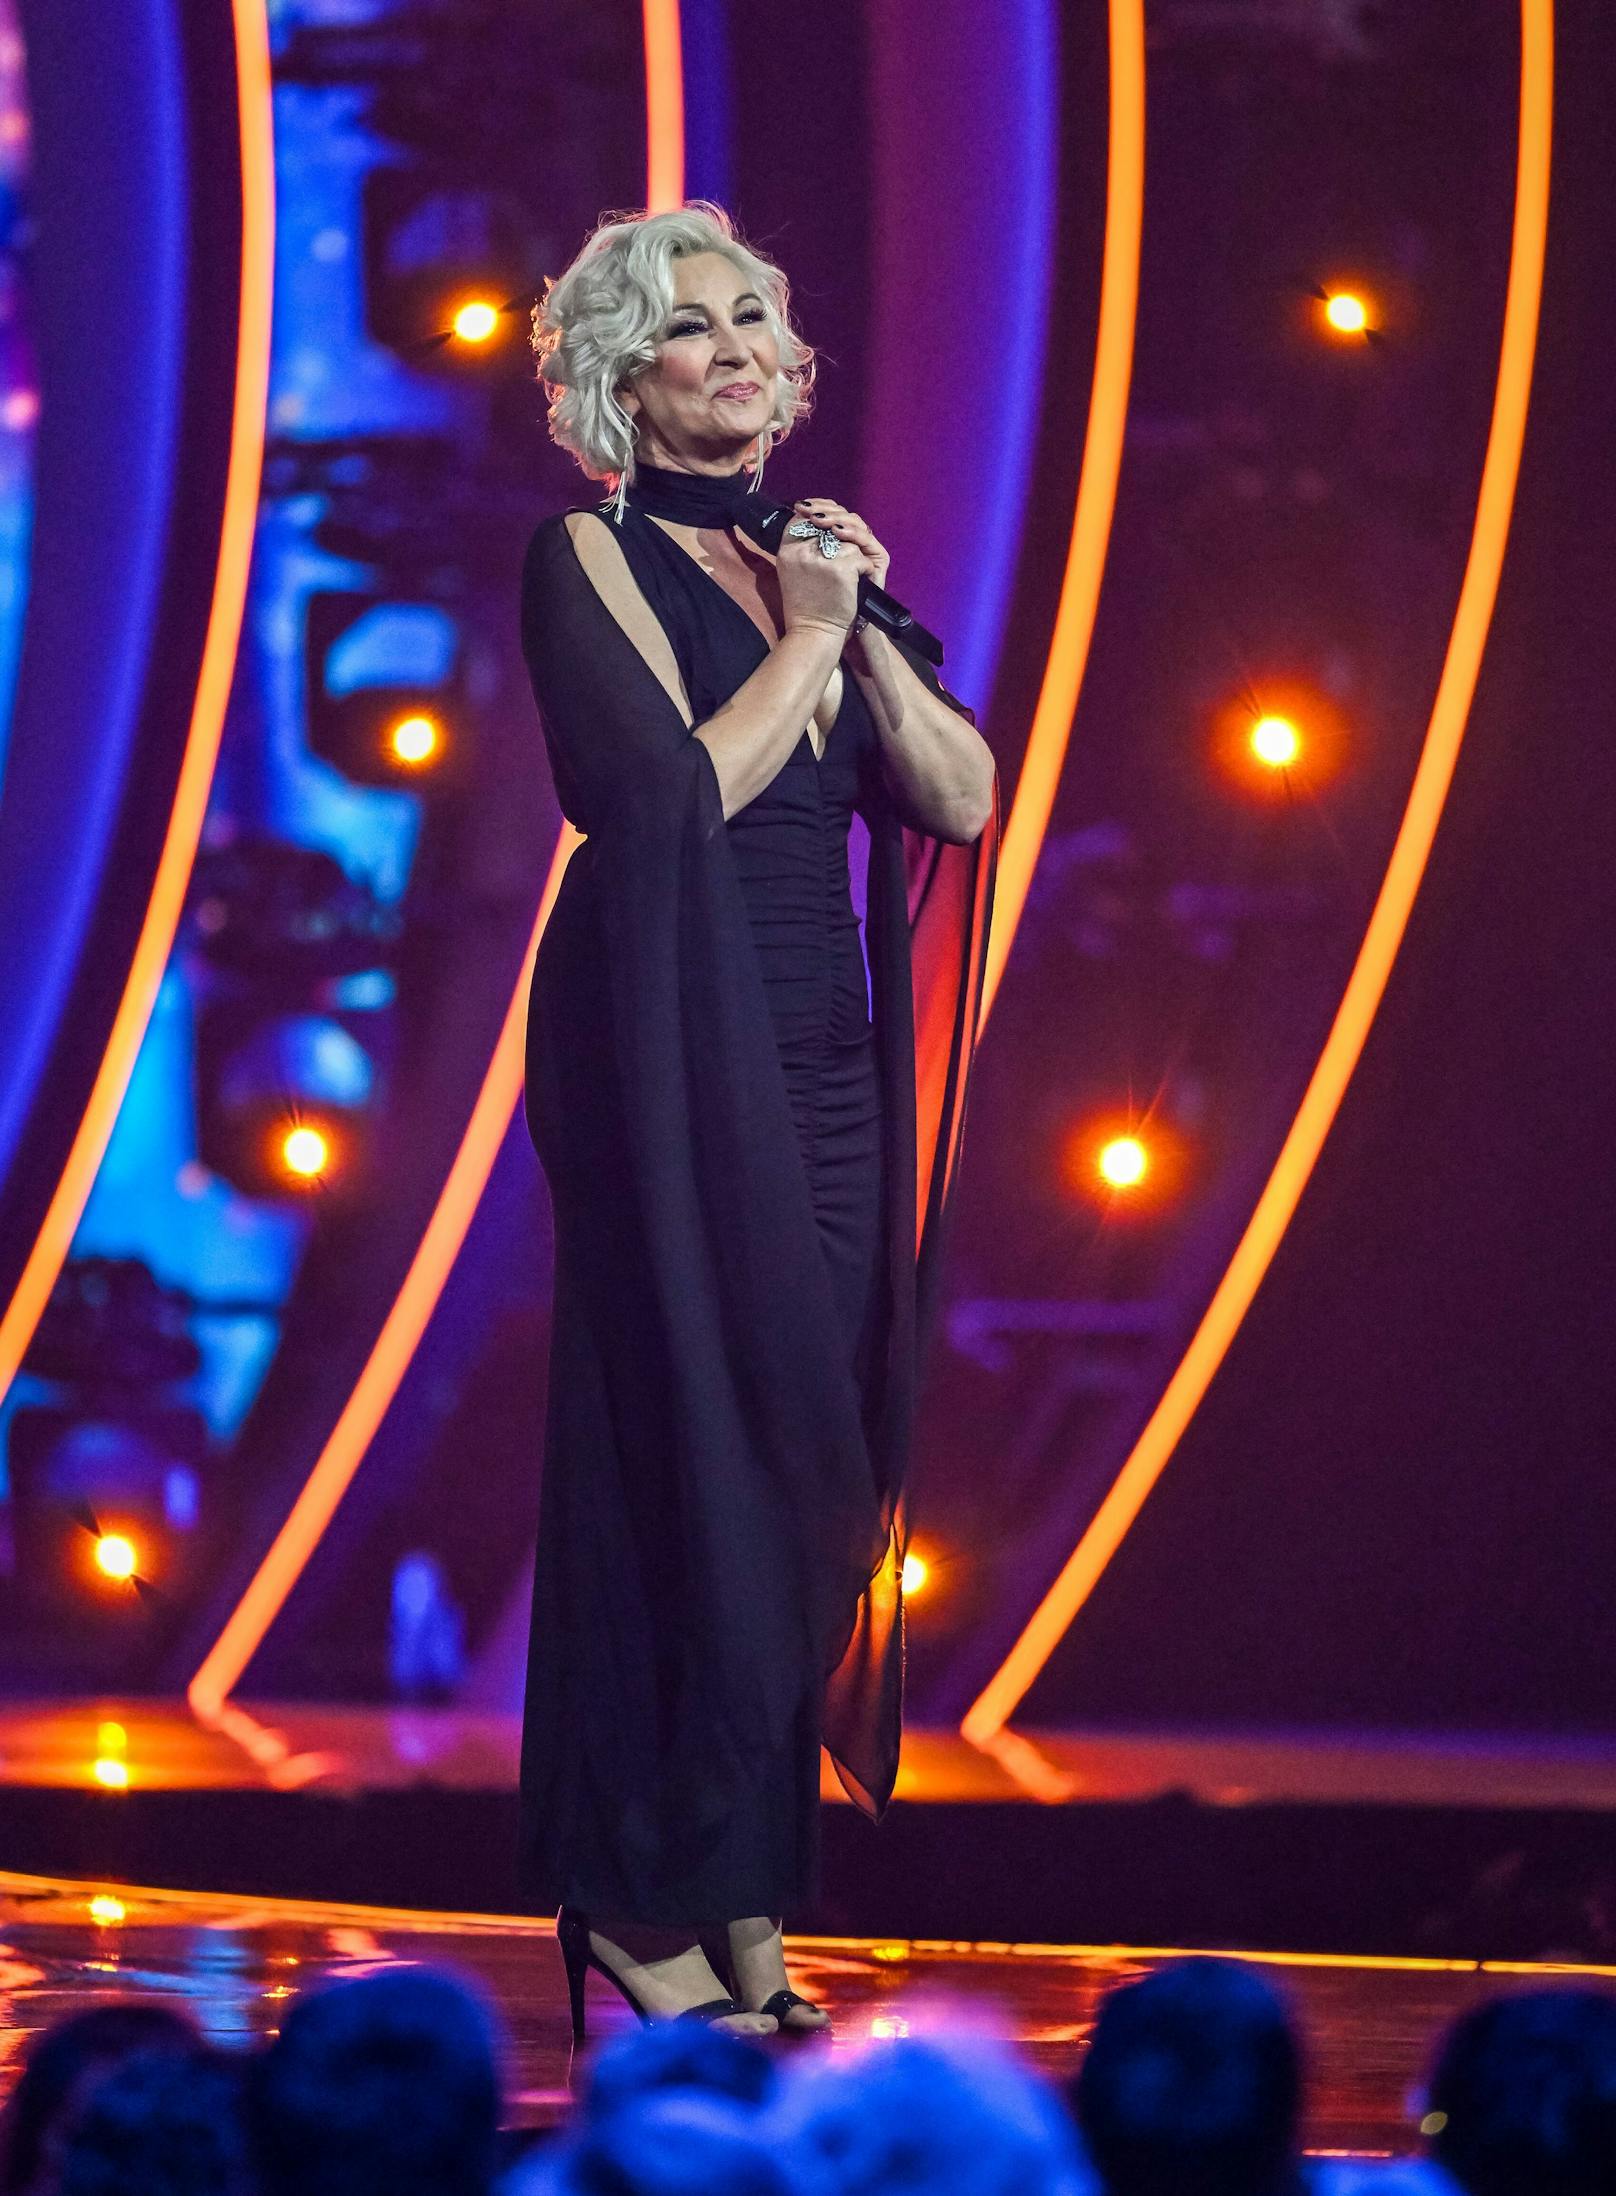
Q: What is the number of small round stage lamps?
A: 8